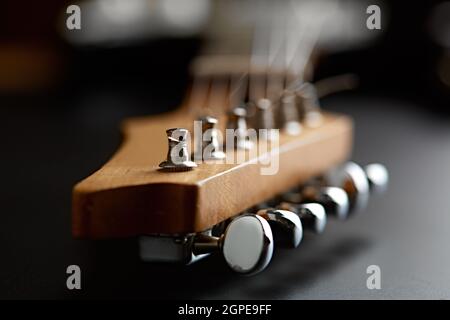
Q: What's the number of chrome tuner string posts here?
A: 6